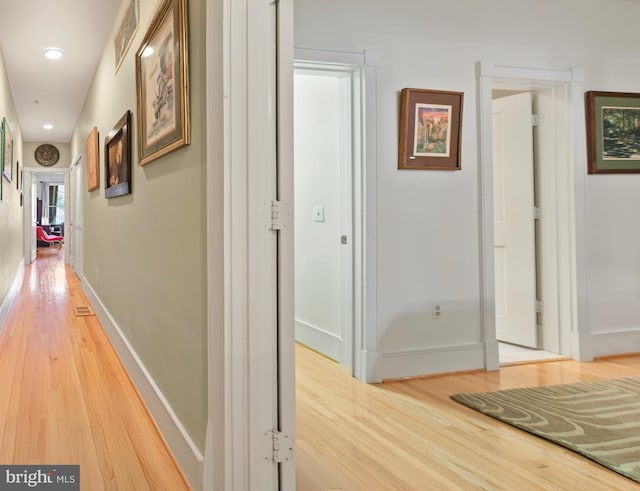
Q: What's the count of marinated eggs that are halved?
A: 0